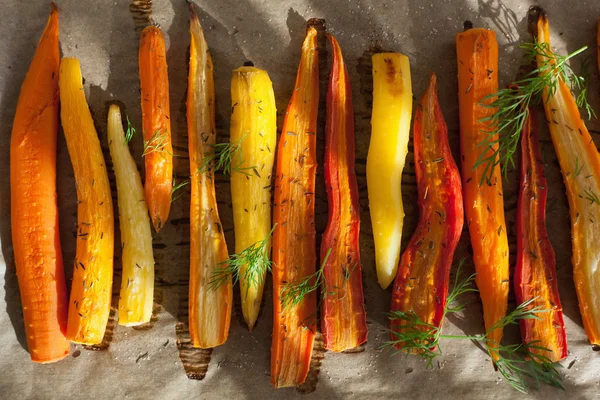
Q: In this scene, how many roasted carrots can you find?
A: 13